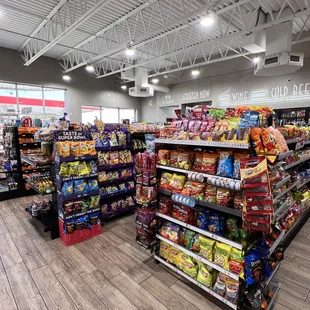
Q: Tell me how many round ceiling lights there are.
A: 8